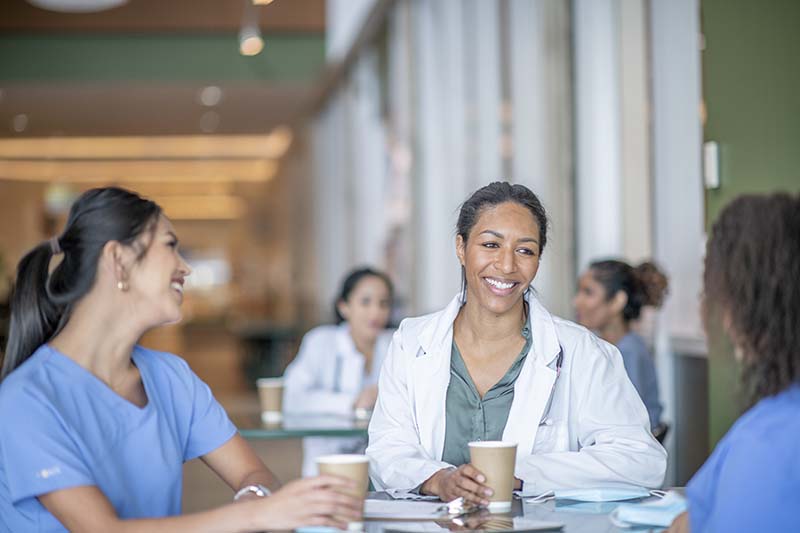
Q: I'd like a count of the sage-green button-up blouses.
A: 1